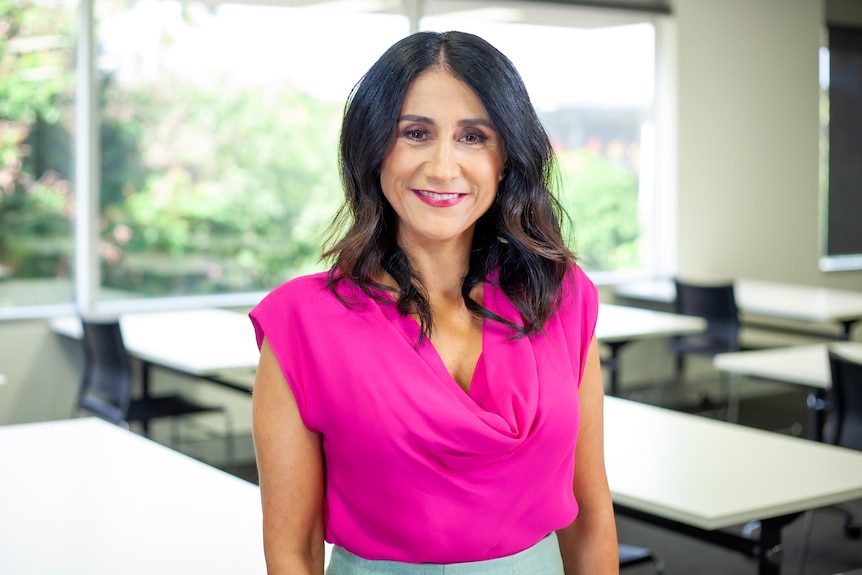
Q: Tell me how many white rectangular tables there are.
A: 6